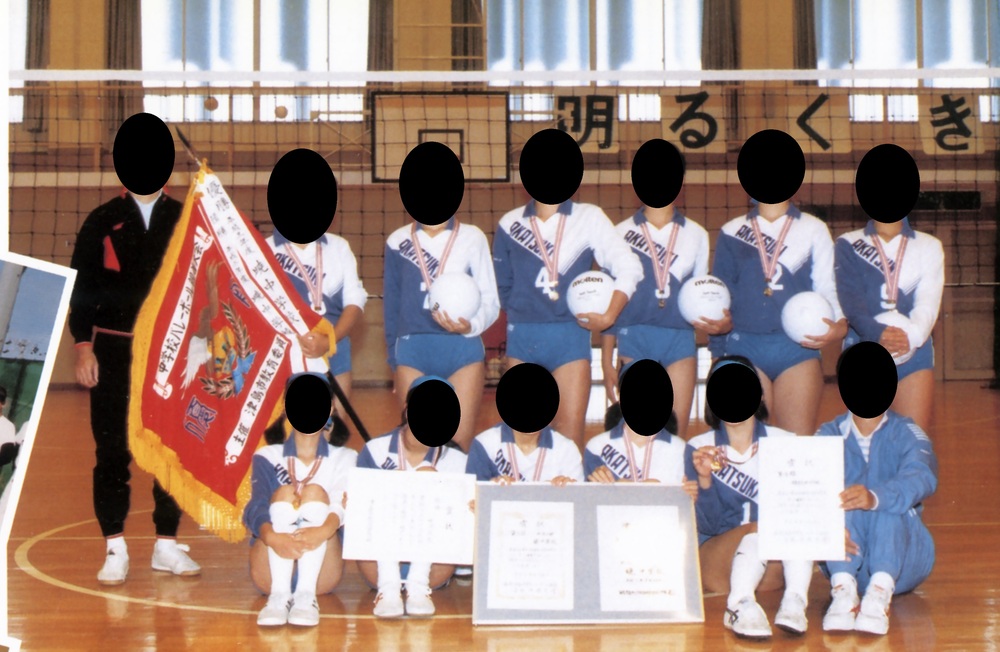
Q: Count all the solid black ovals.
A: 13